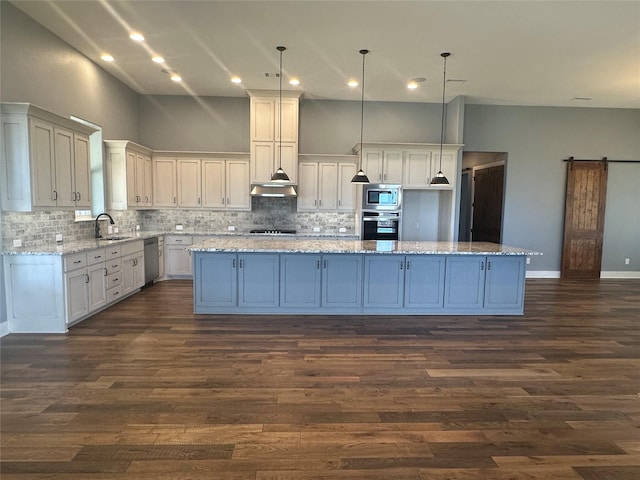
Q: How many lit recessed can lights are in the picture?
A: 8